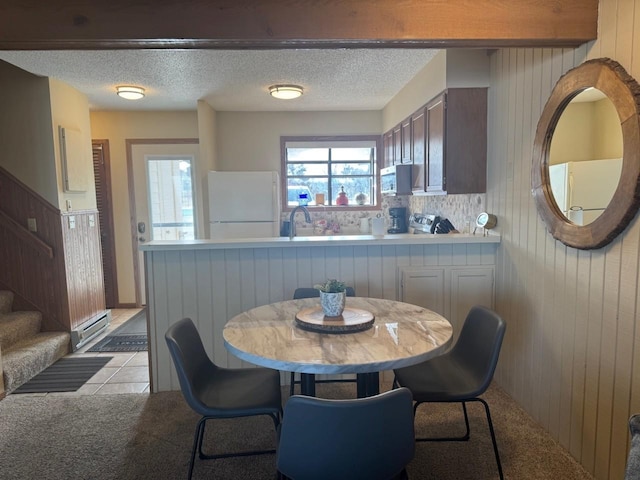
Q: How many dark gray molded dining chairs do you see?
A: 4